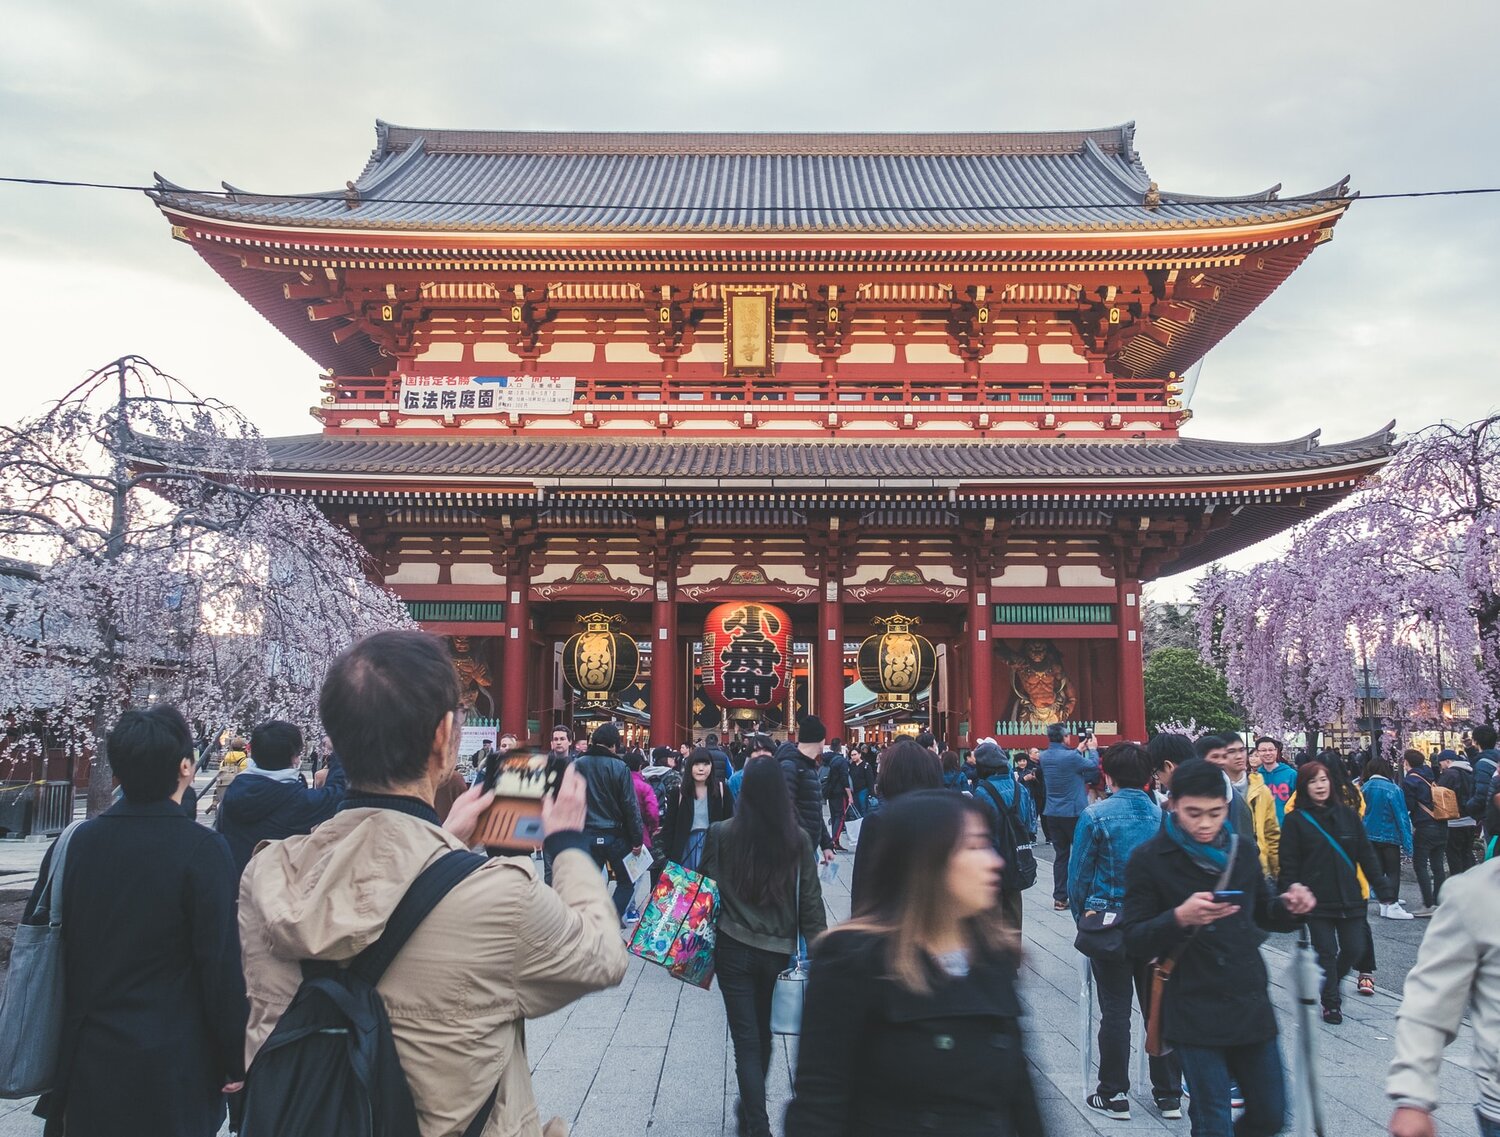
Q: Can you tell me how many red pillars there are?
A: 5